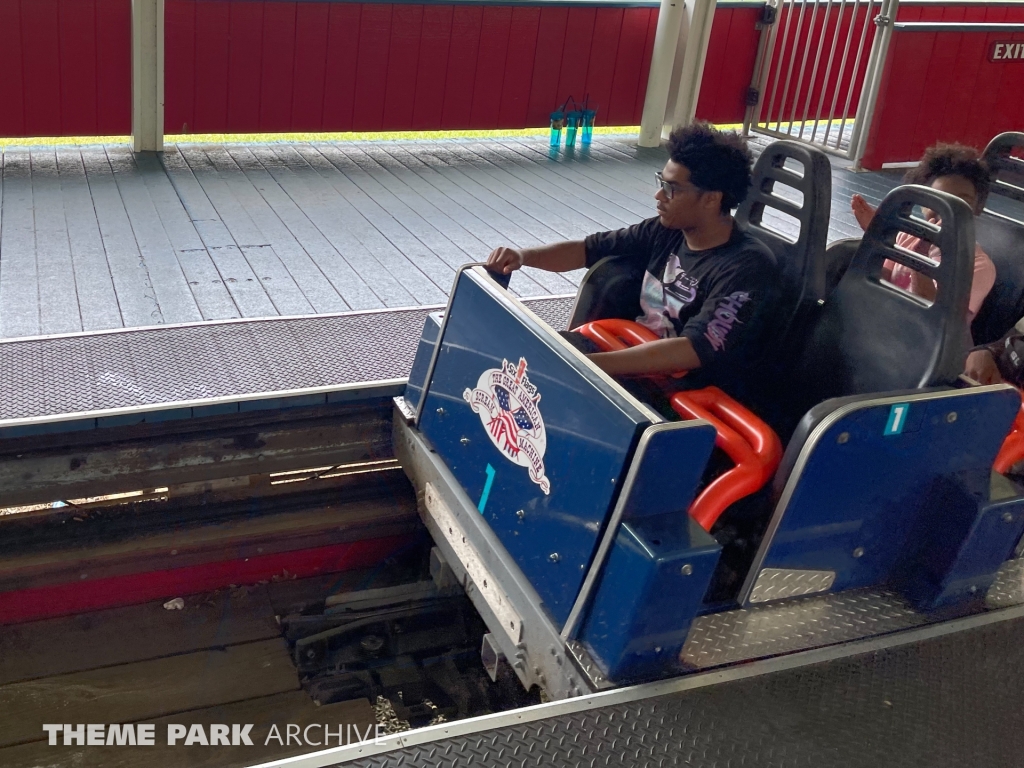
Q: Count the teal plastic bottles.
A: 3